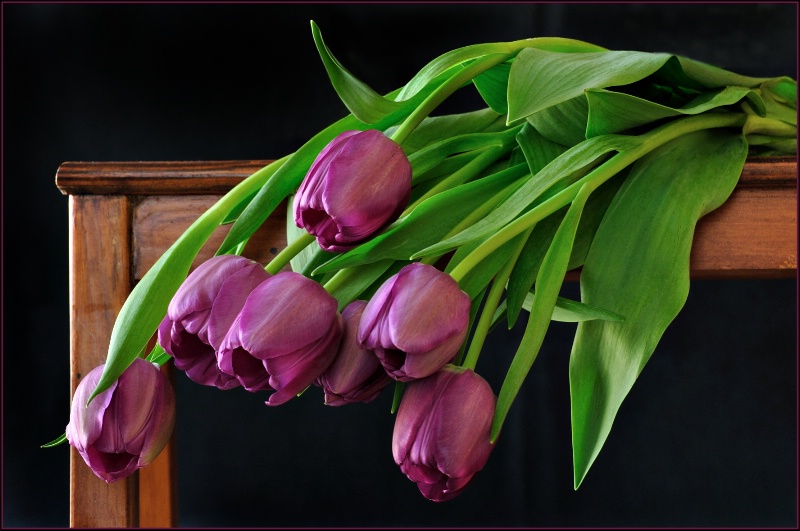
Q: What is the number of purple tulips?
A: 7